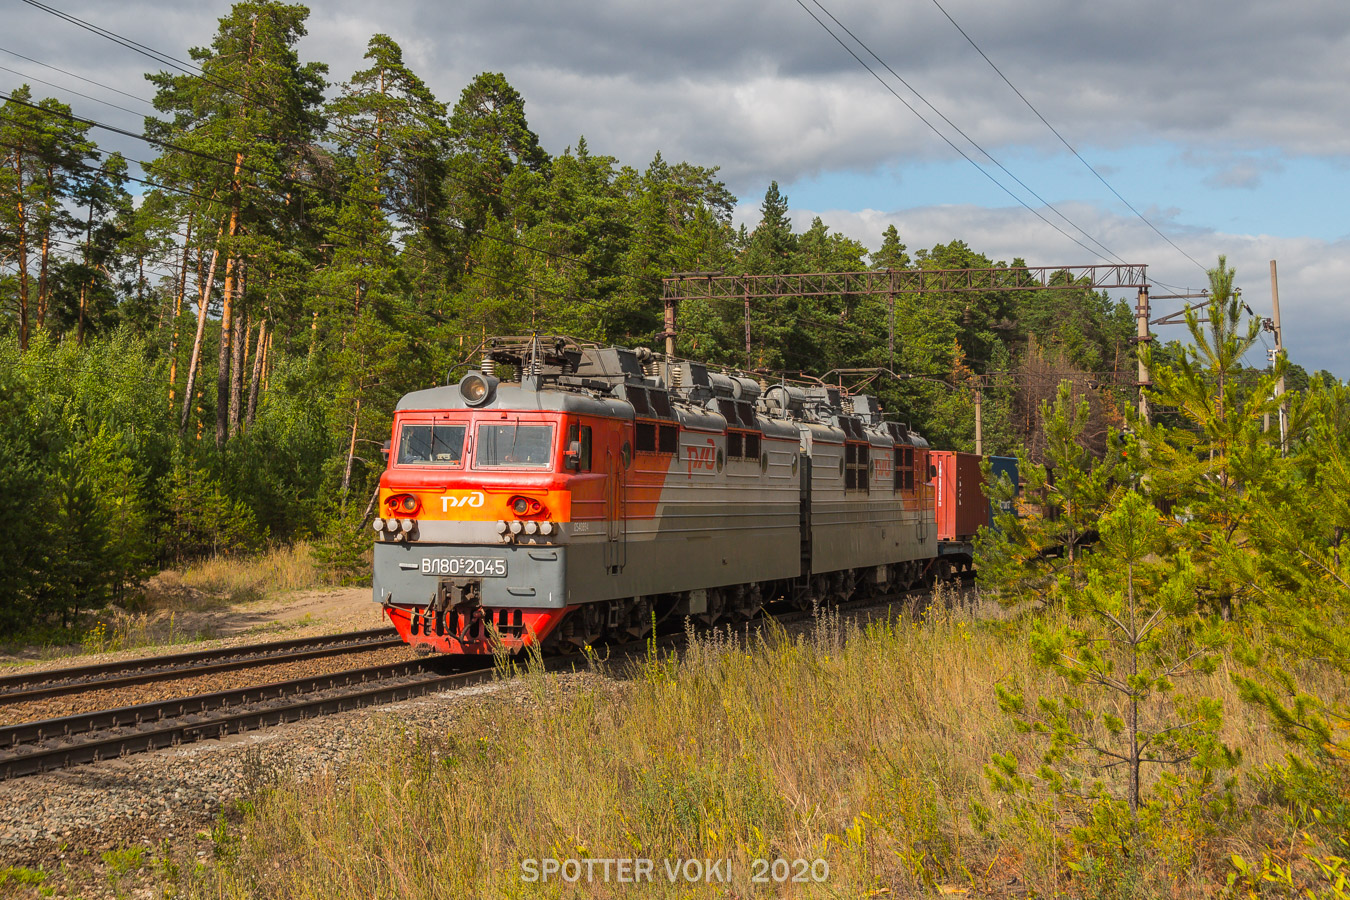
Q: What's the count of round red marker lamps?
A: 2